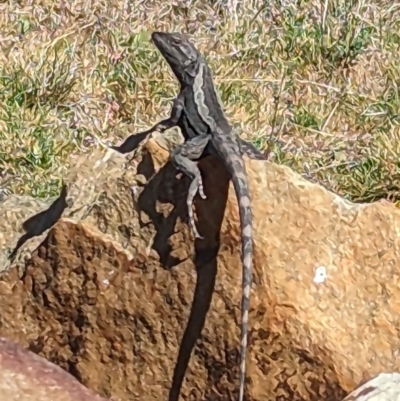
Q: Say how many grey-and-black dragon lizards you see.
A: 1